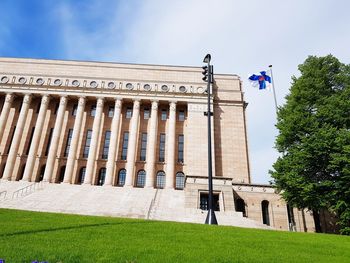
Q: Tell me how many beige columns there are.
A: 10